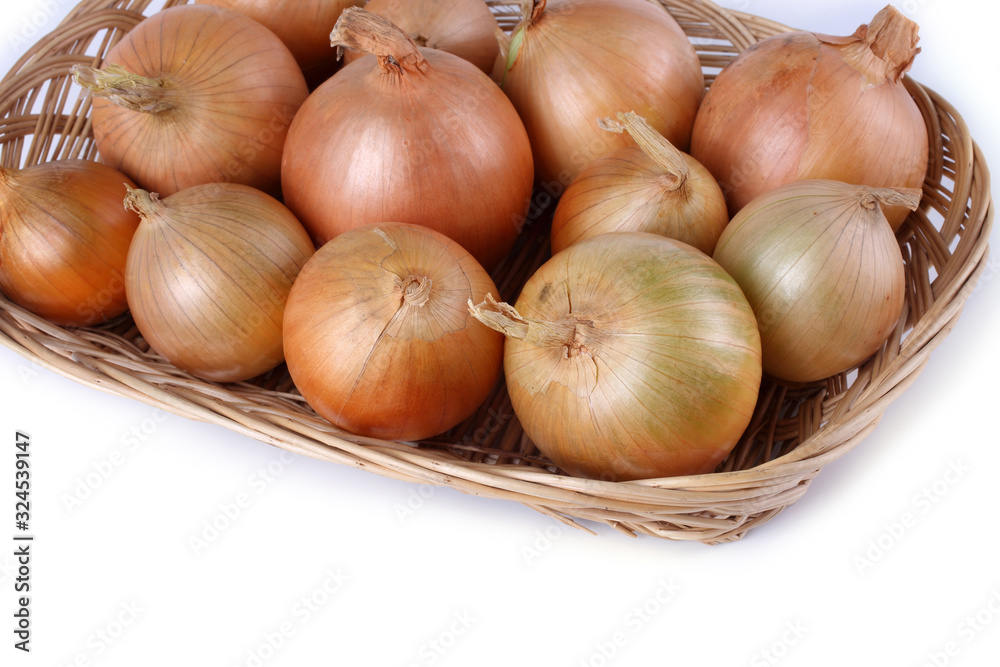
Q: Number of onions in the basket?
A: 12